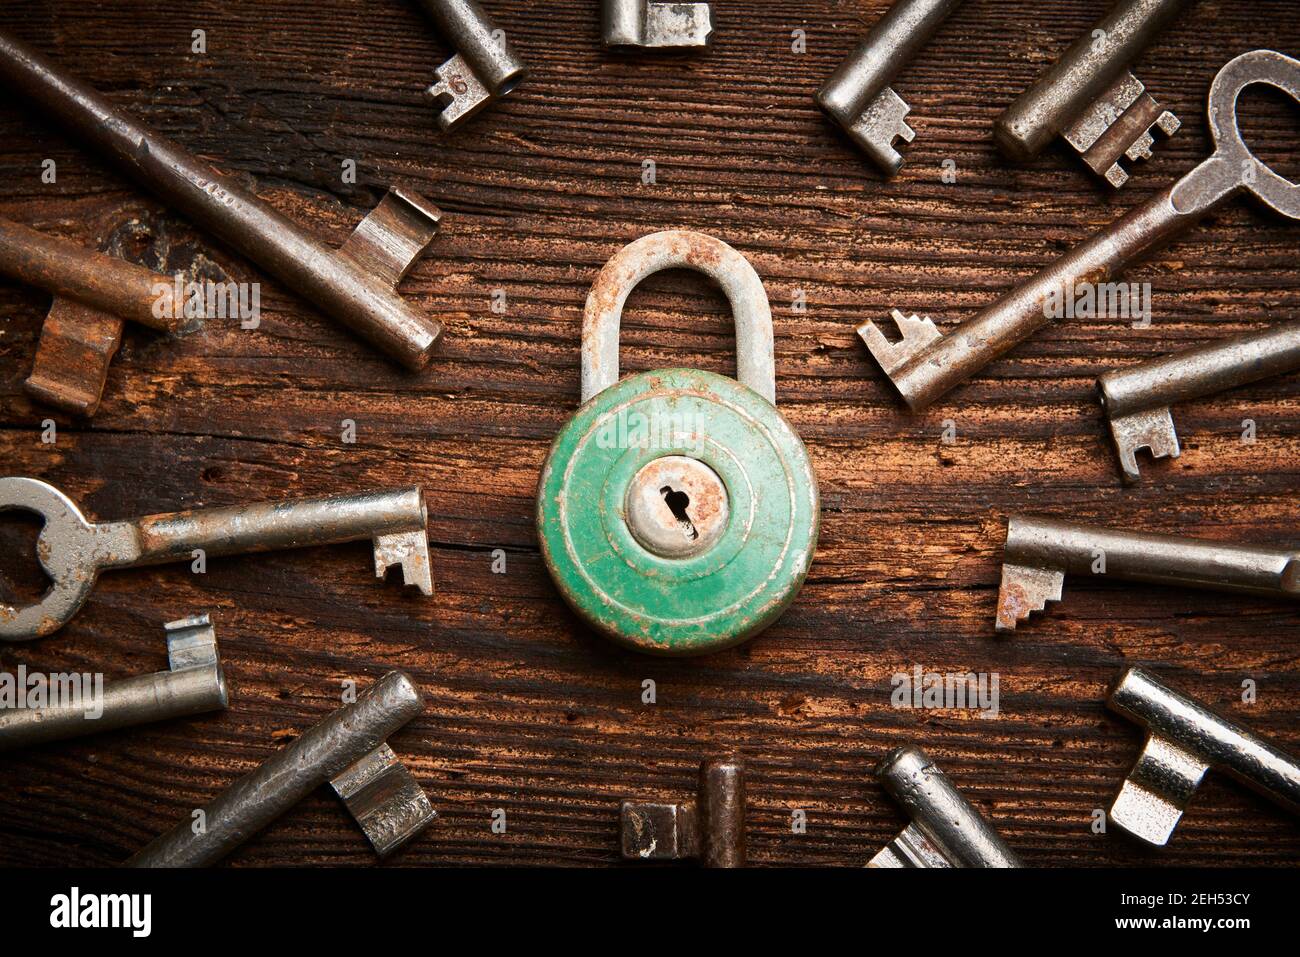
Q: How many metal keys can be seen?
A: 15